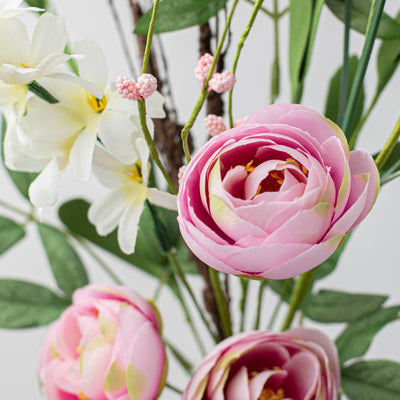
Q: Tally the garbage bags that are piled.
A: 0